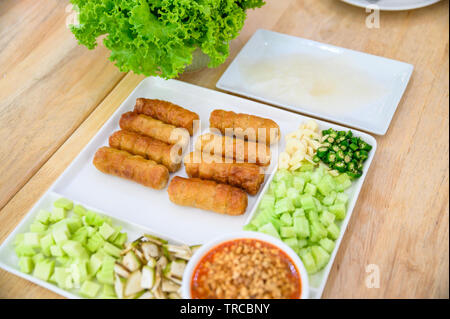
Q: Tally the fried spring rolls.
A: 8